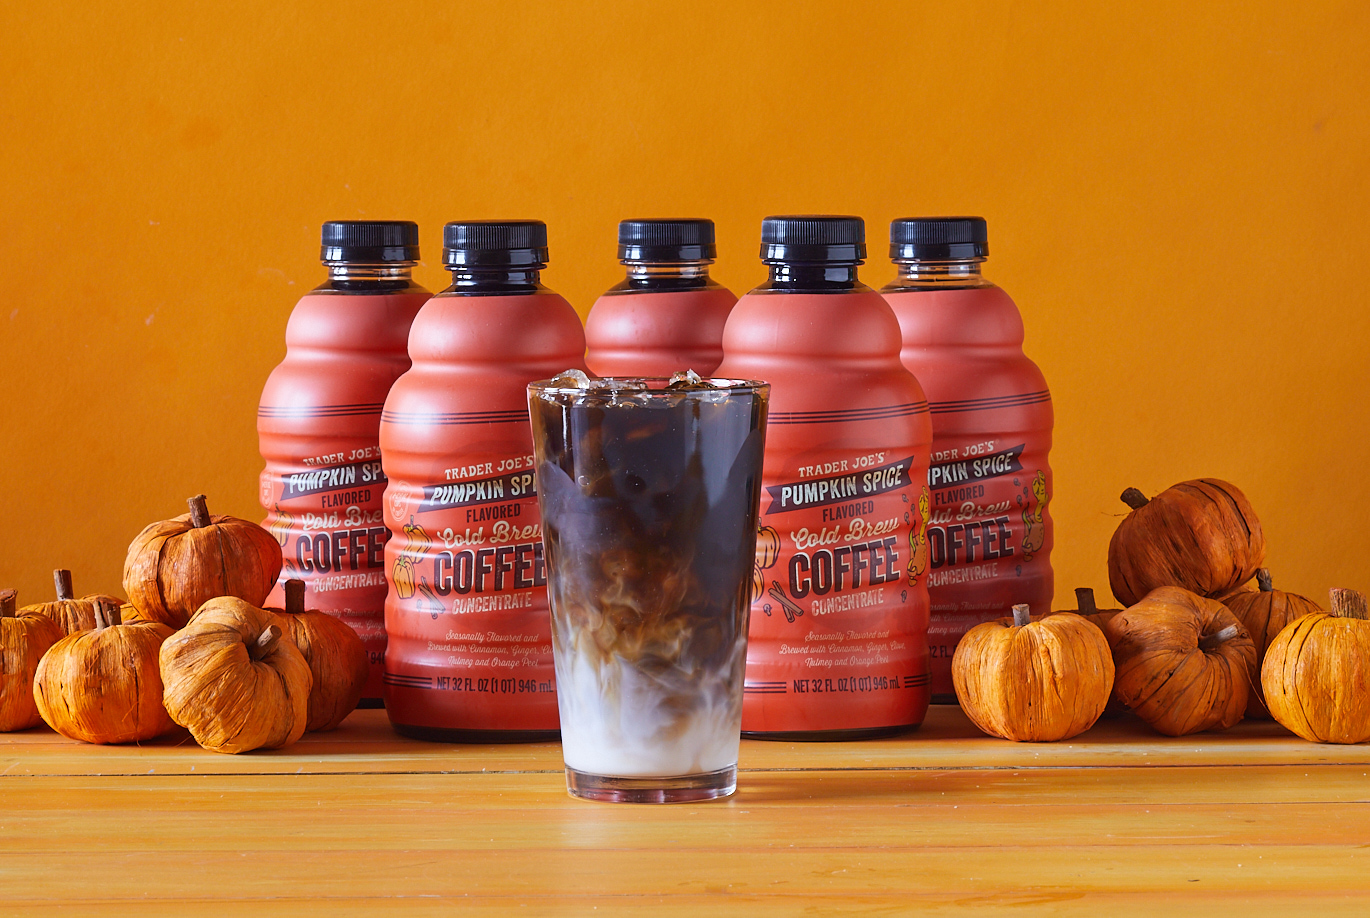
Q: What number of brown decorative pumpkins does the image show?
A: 12